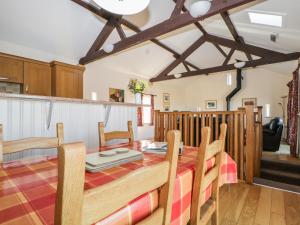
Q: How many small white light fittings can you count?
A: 4